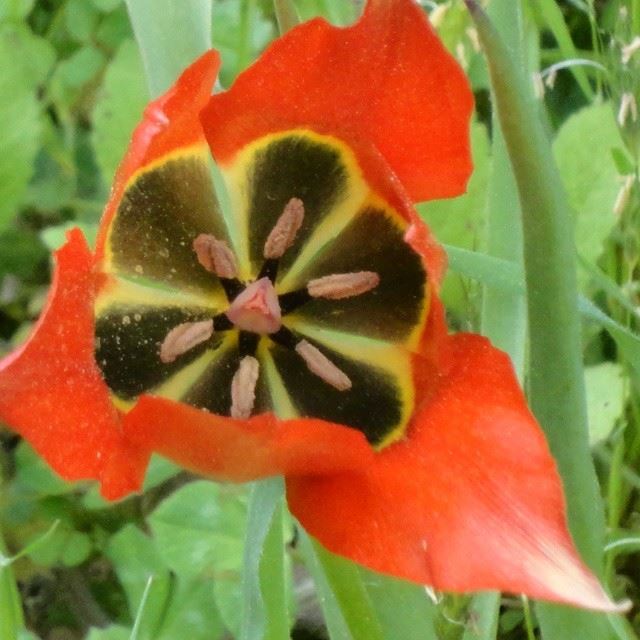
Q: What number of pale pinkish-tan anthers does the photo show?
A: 6